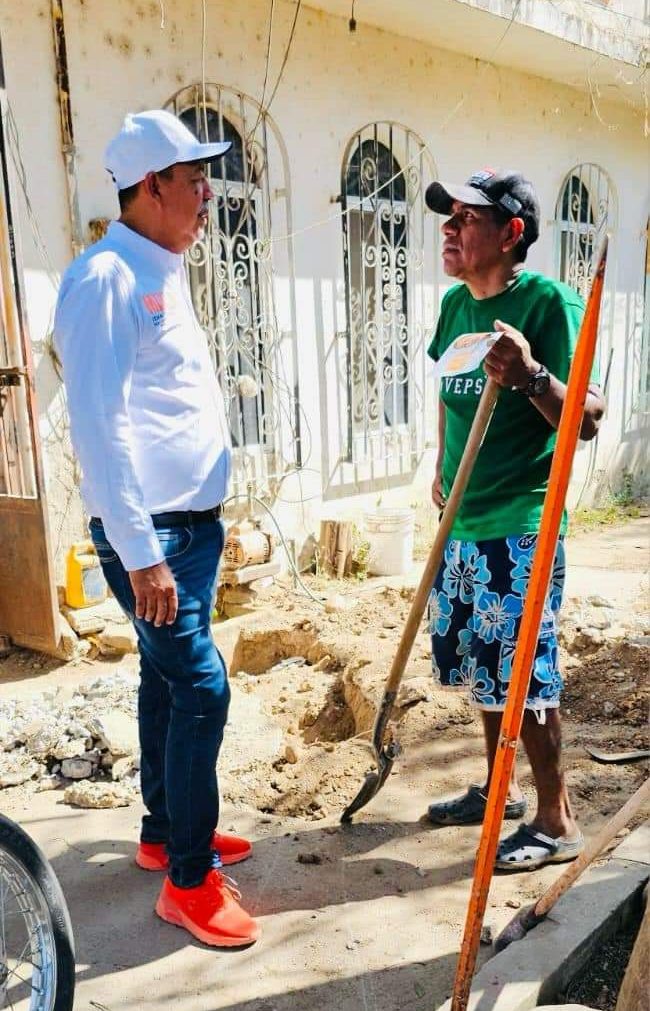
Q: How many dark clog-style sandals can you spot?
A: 2